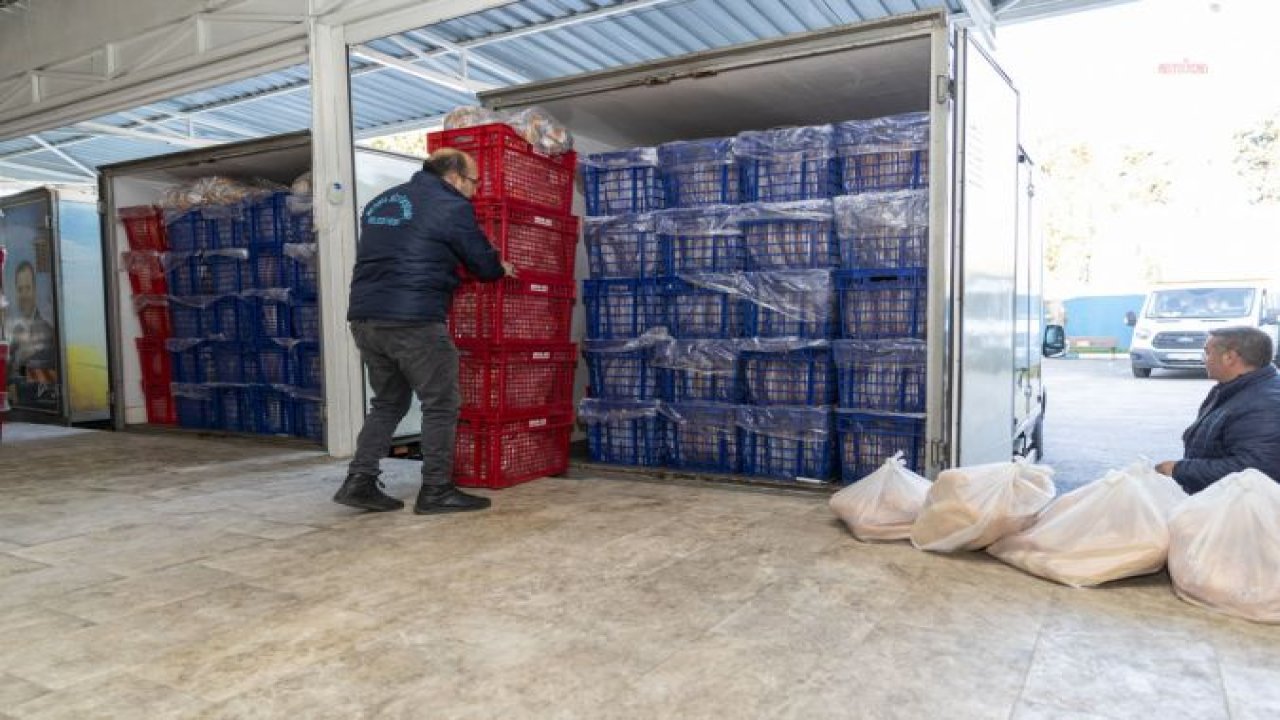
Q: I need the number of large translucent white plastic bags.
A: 4